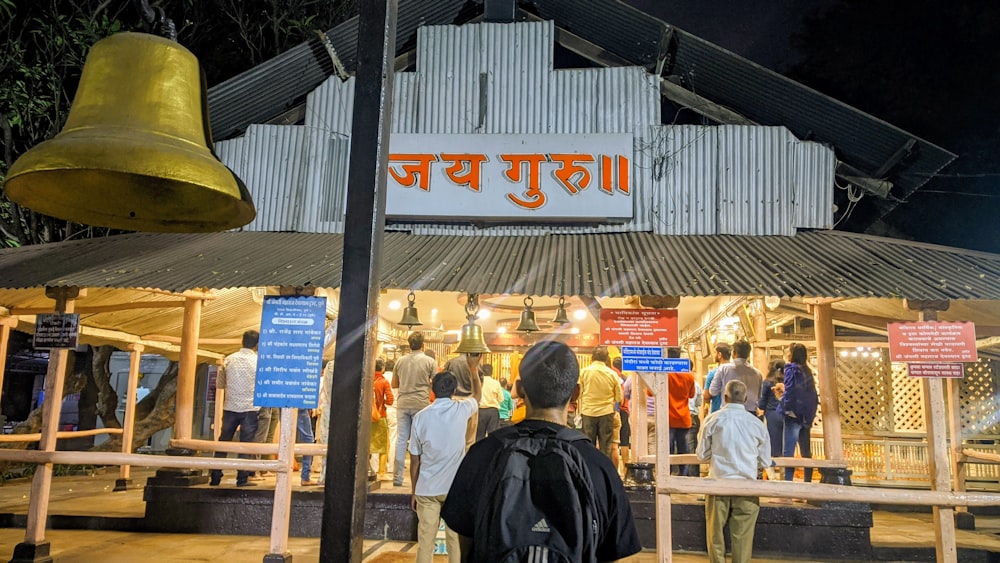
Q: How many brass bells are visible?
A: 5